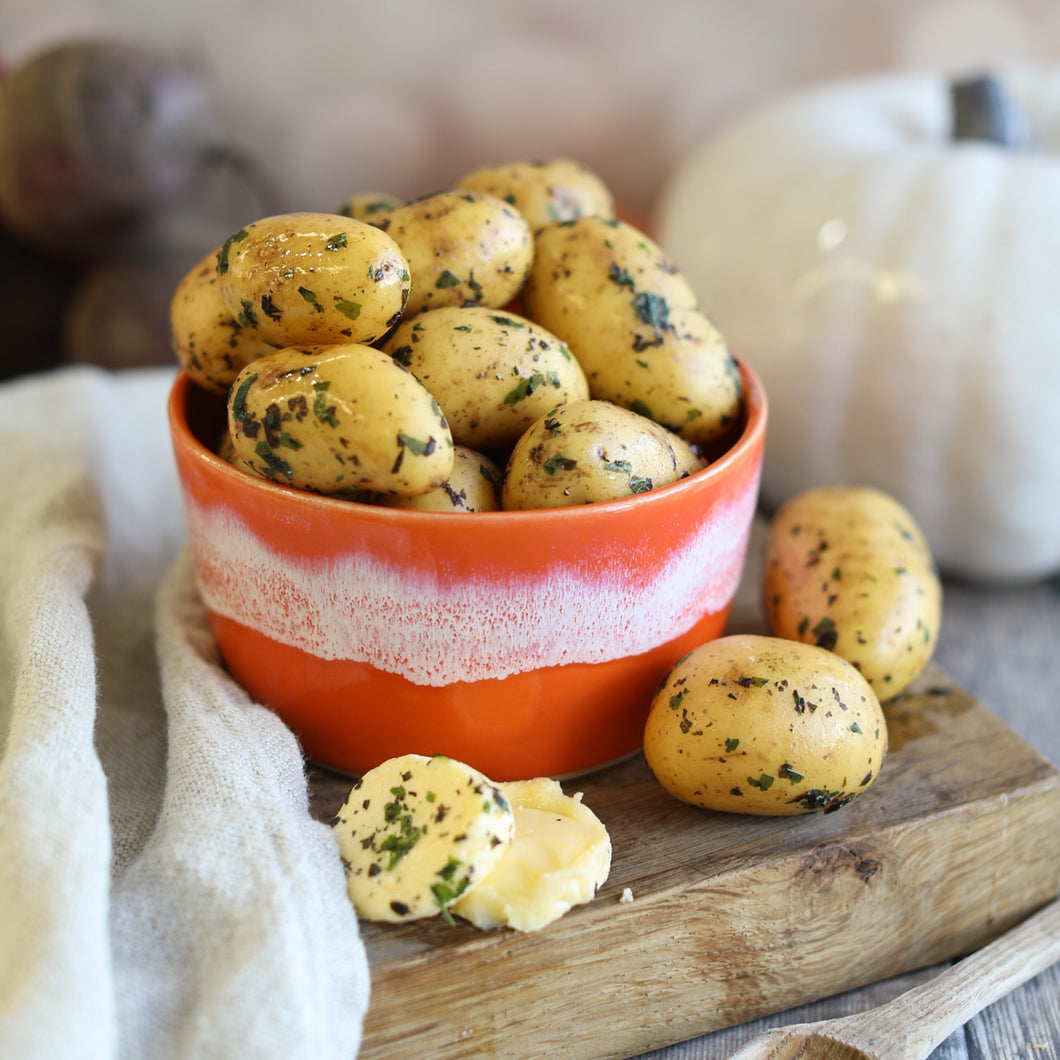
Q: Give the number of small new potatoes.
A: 12